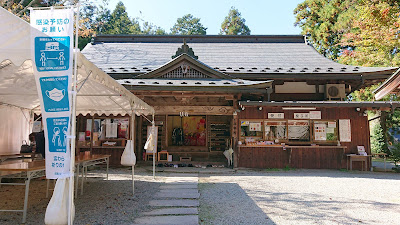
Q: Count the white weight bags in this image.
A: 3